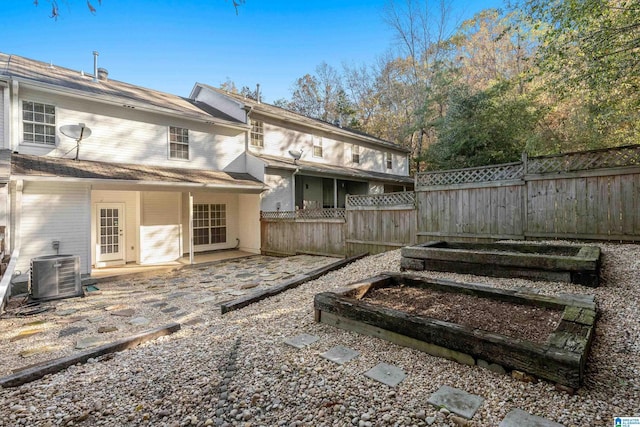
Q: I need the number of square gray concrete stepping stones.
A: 5